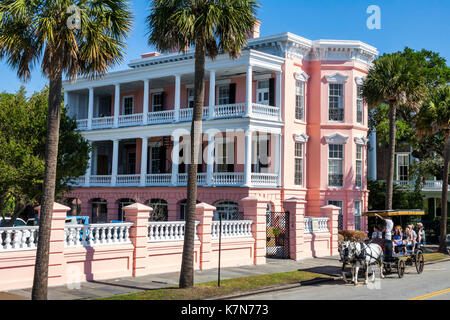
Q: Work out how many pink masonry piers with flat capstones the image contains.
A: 6